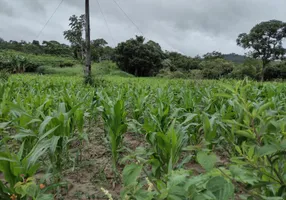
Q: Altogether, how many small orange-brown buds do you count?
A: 2